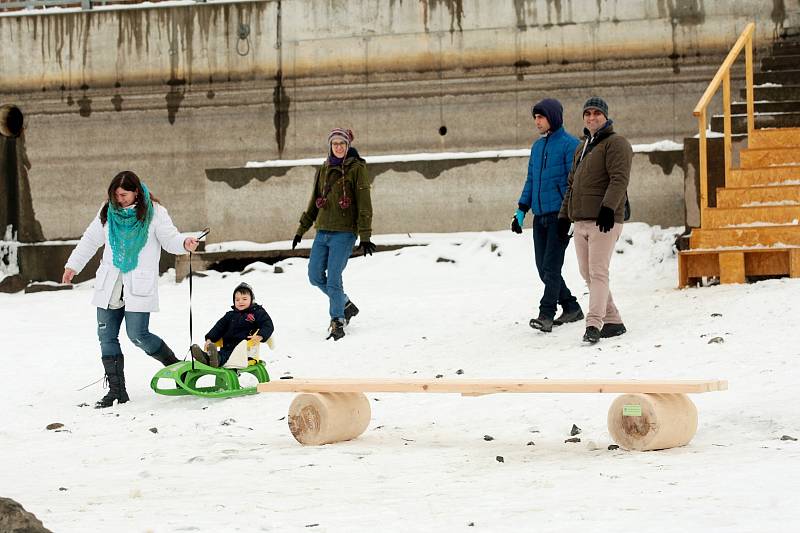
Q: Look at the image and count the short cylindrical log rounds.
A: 2